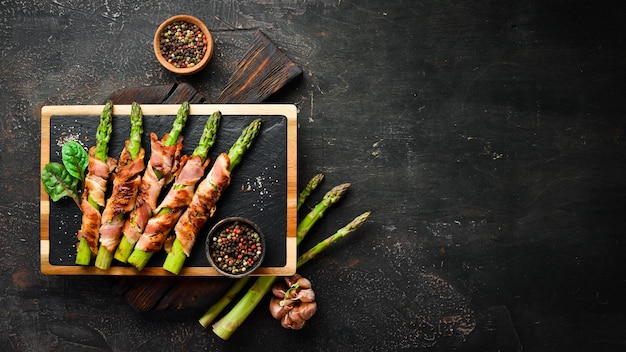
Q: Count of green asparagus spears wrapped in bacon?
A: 5